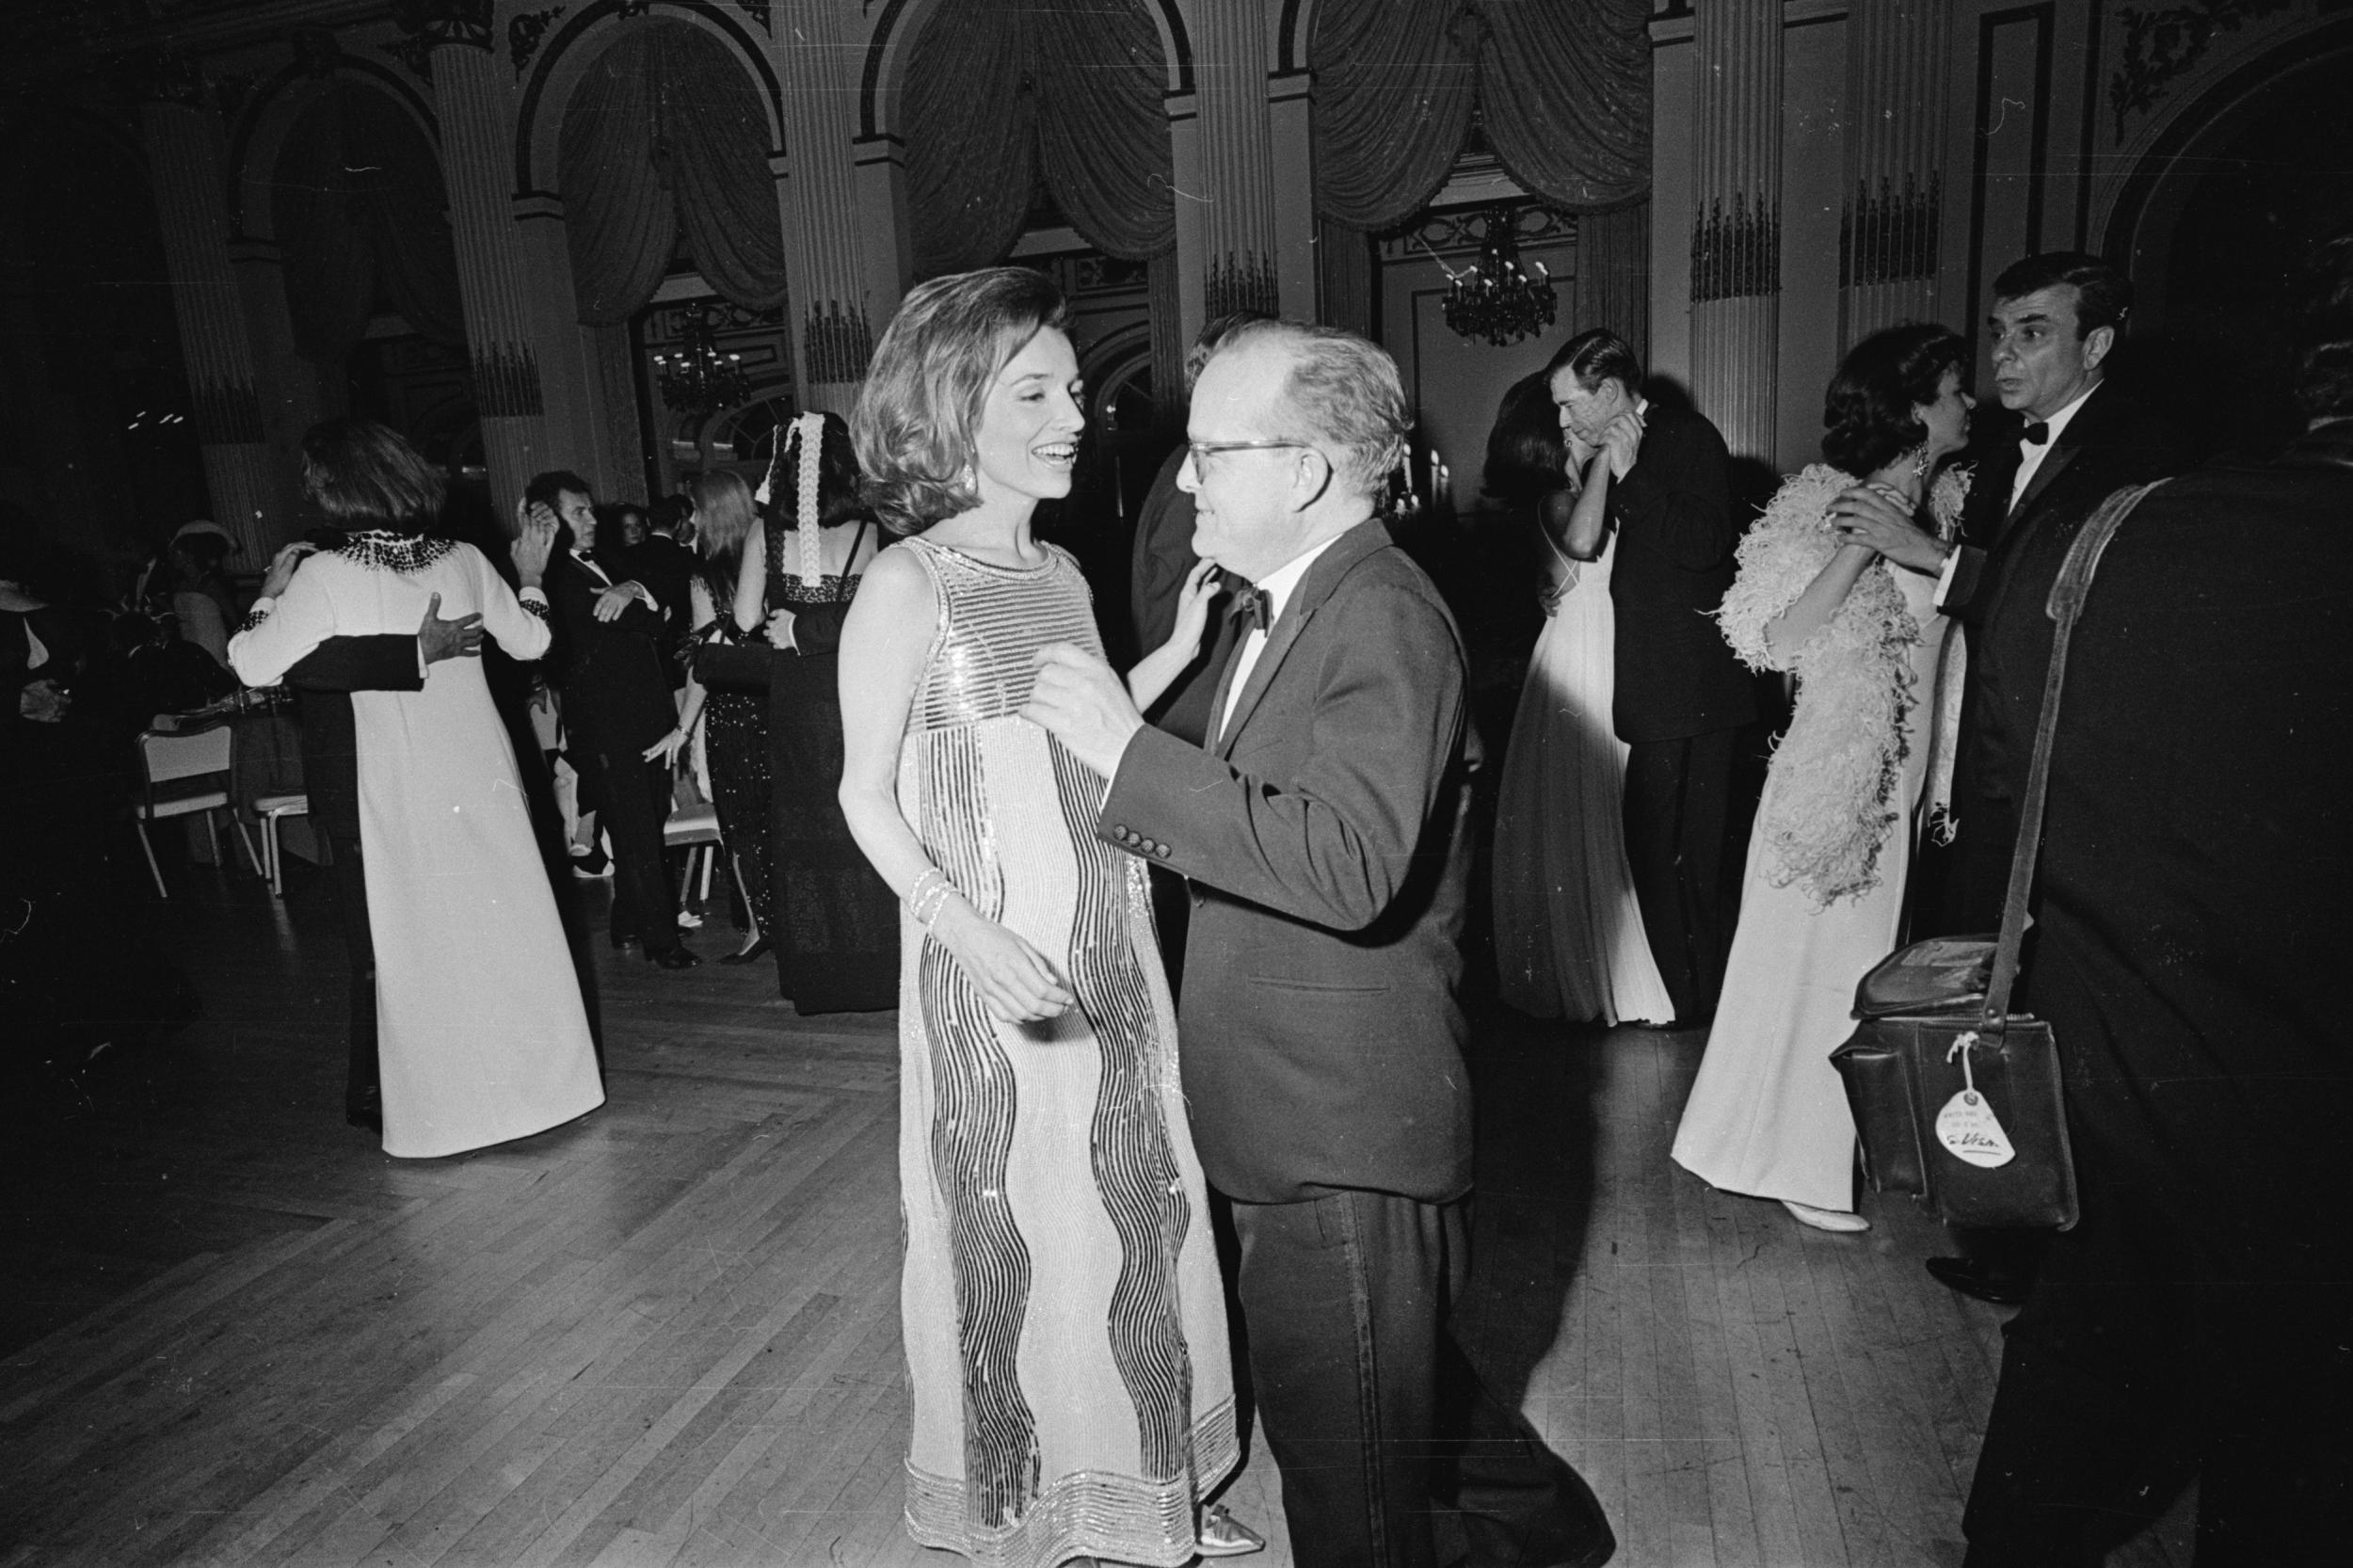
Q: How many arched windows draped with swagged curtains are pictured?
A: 4